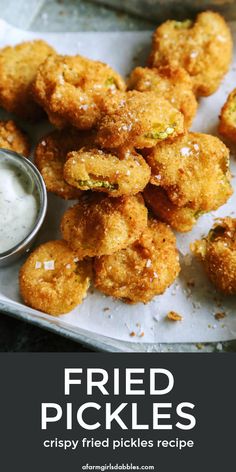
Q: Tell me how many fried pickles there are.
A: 15